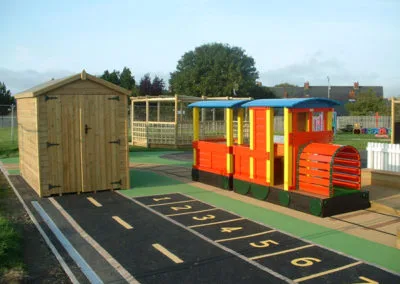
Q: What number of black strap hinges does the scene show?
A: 6